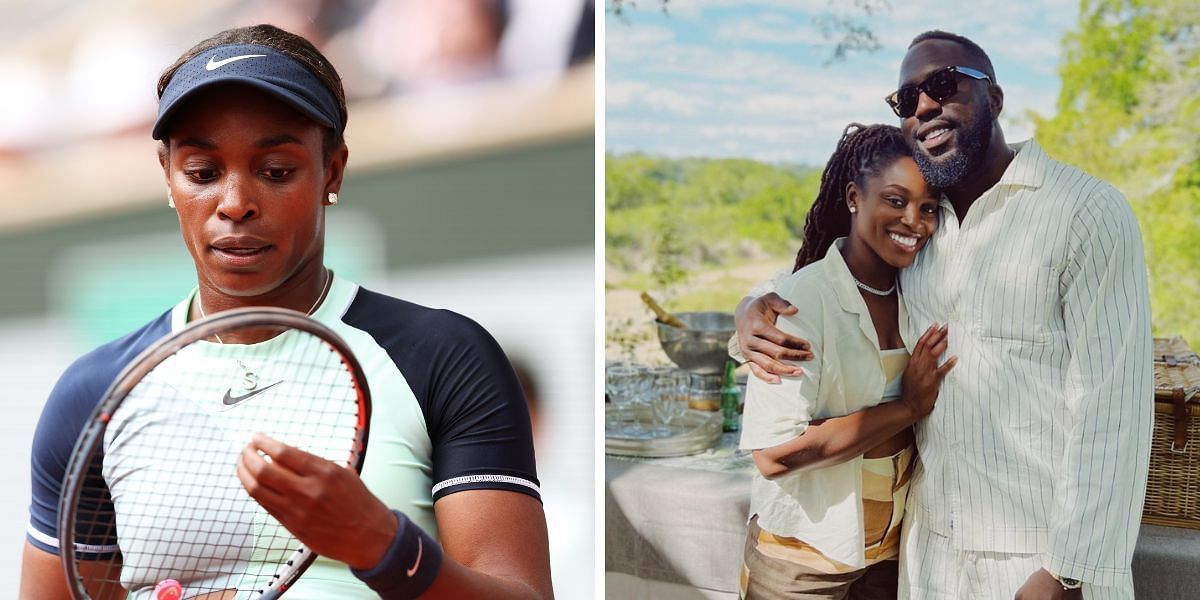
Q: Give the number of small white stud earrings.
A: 3